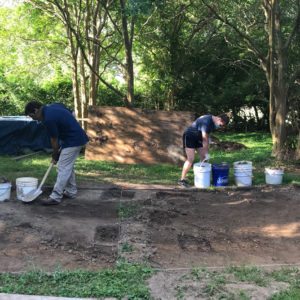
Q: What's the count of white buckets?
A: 5